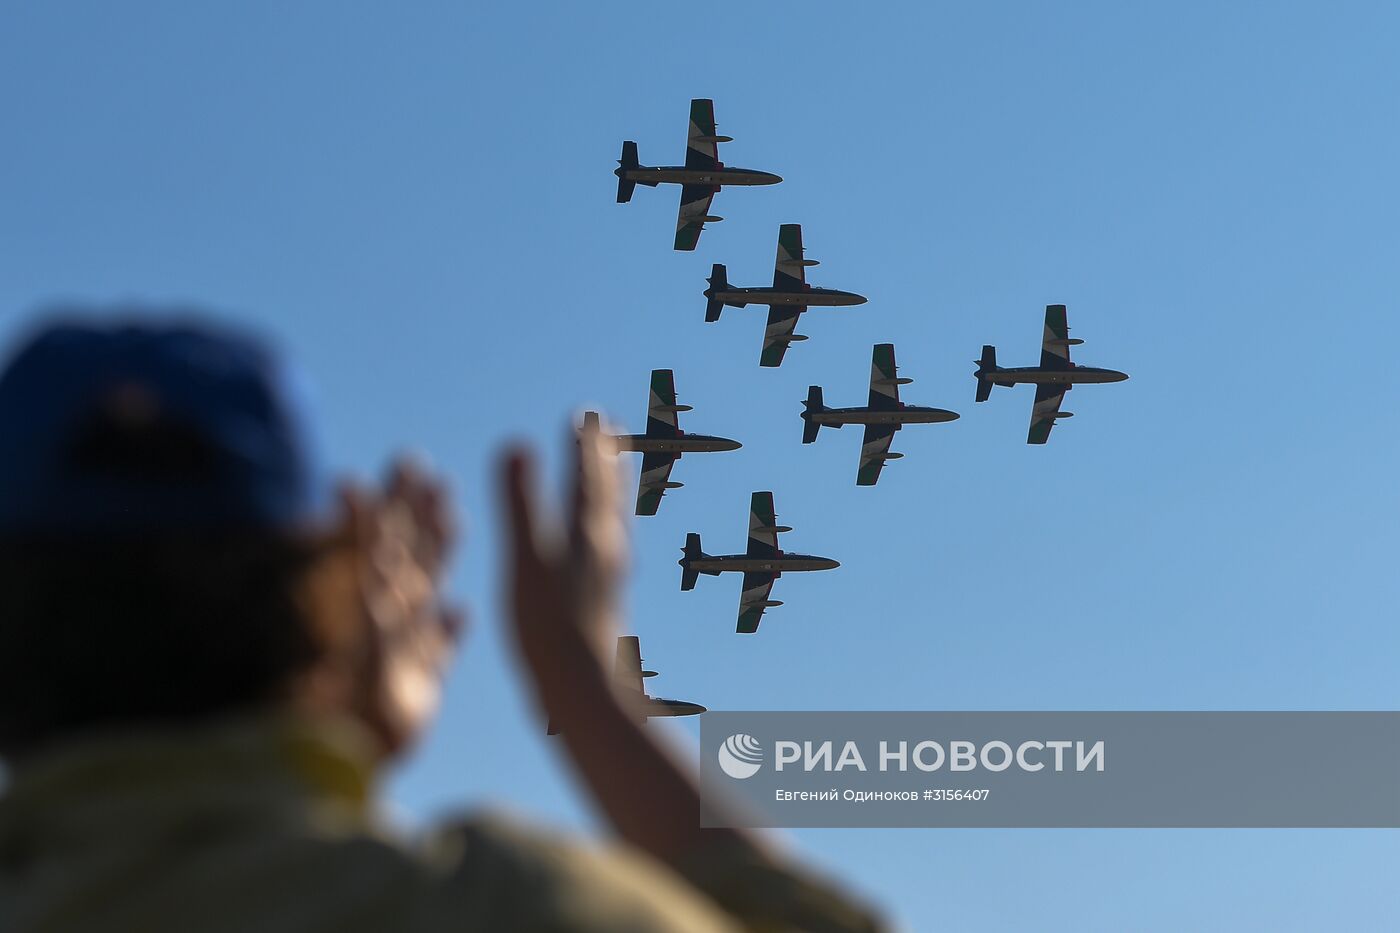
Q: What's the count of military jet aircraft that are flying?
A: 7